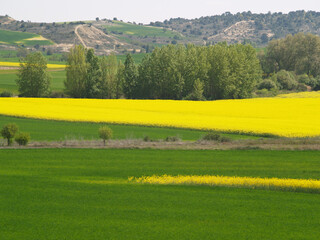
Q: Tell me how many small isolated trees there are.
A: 3